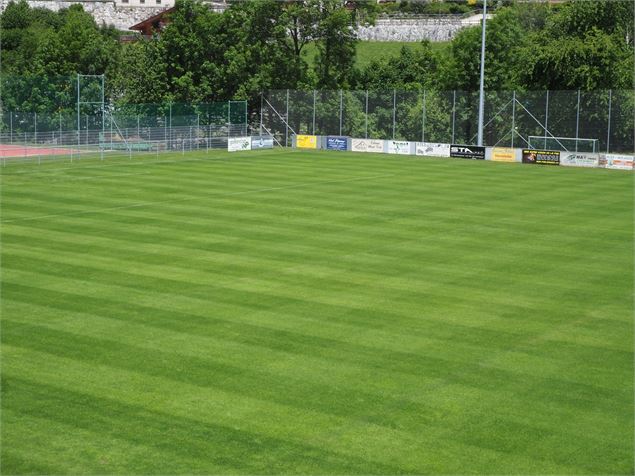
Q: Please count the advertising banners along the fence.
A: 12